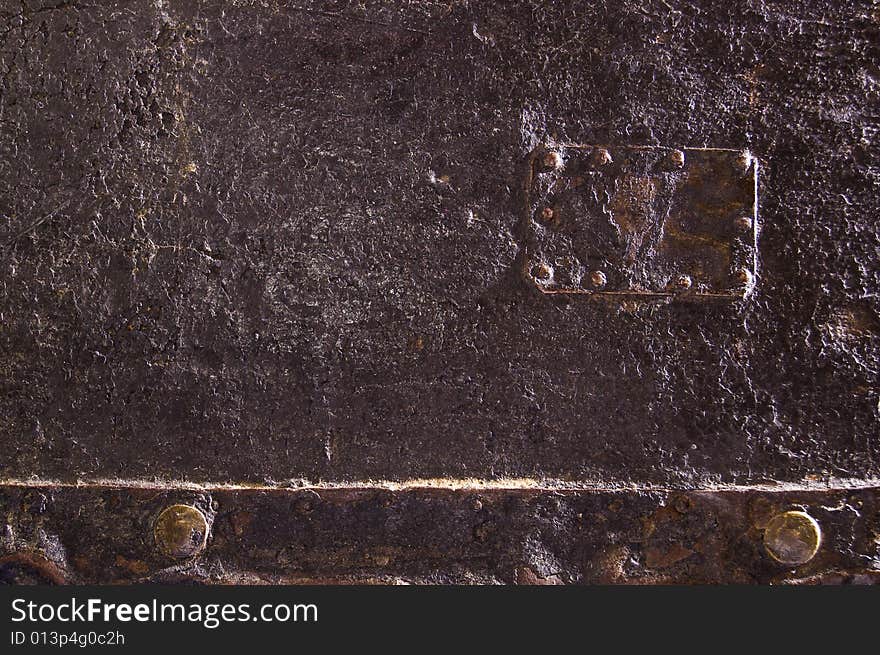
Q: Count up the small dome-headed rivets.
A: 10